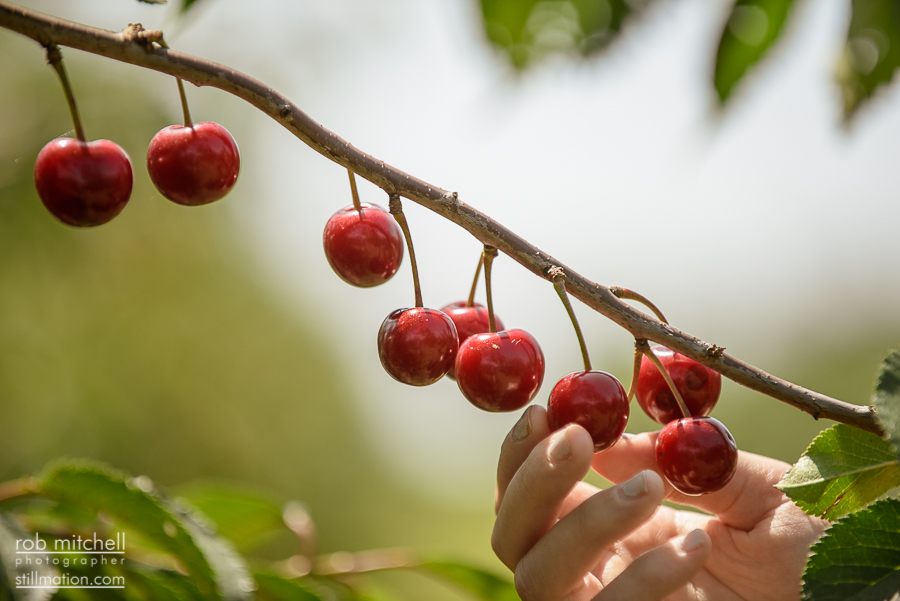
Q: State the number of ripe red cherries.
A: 9